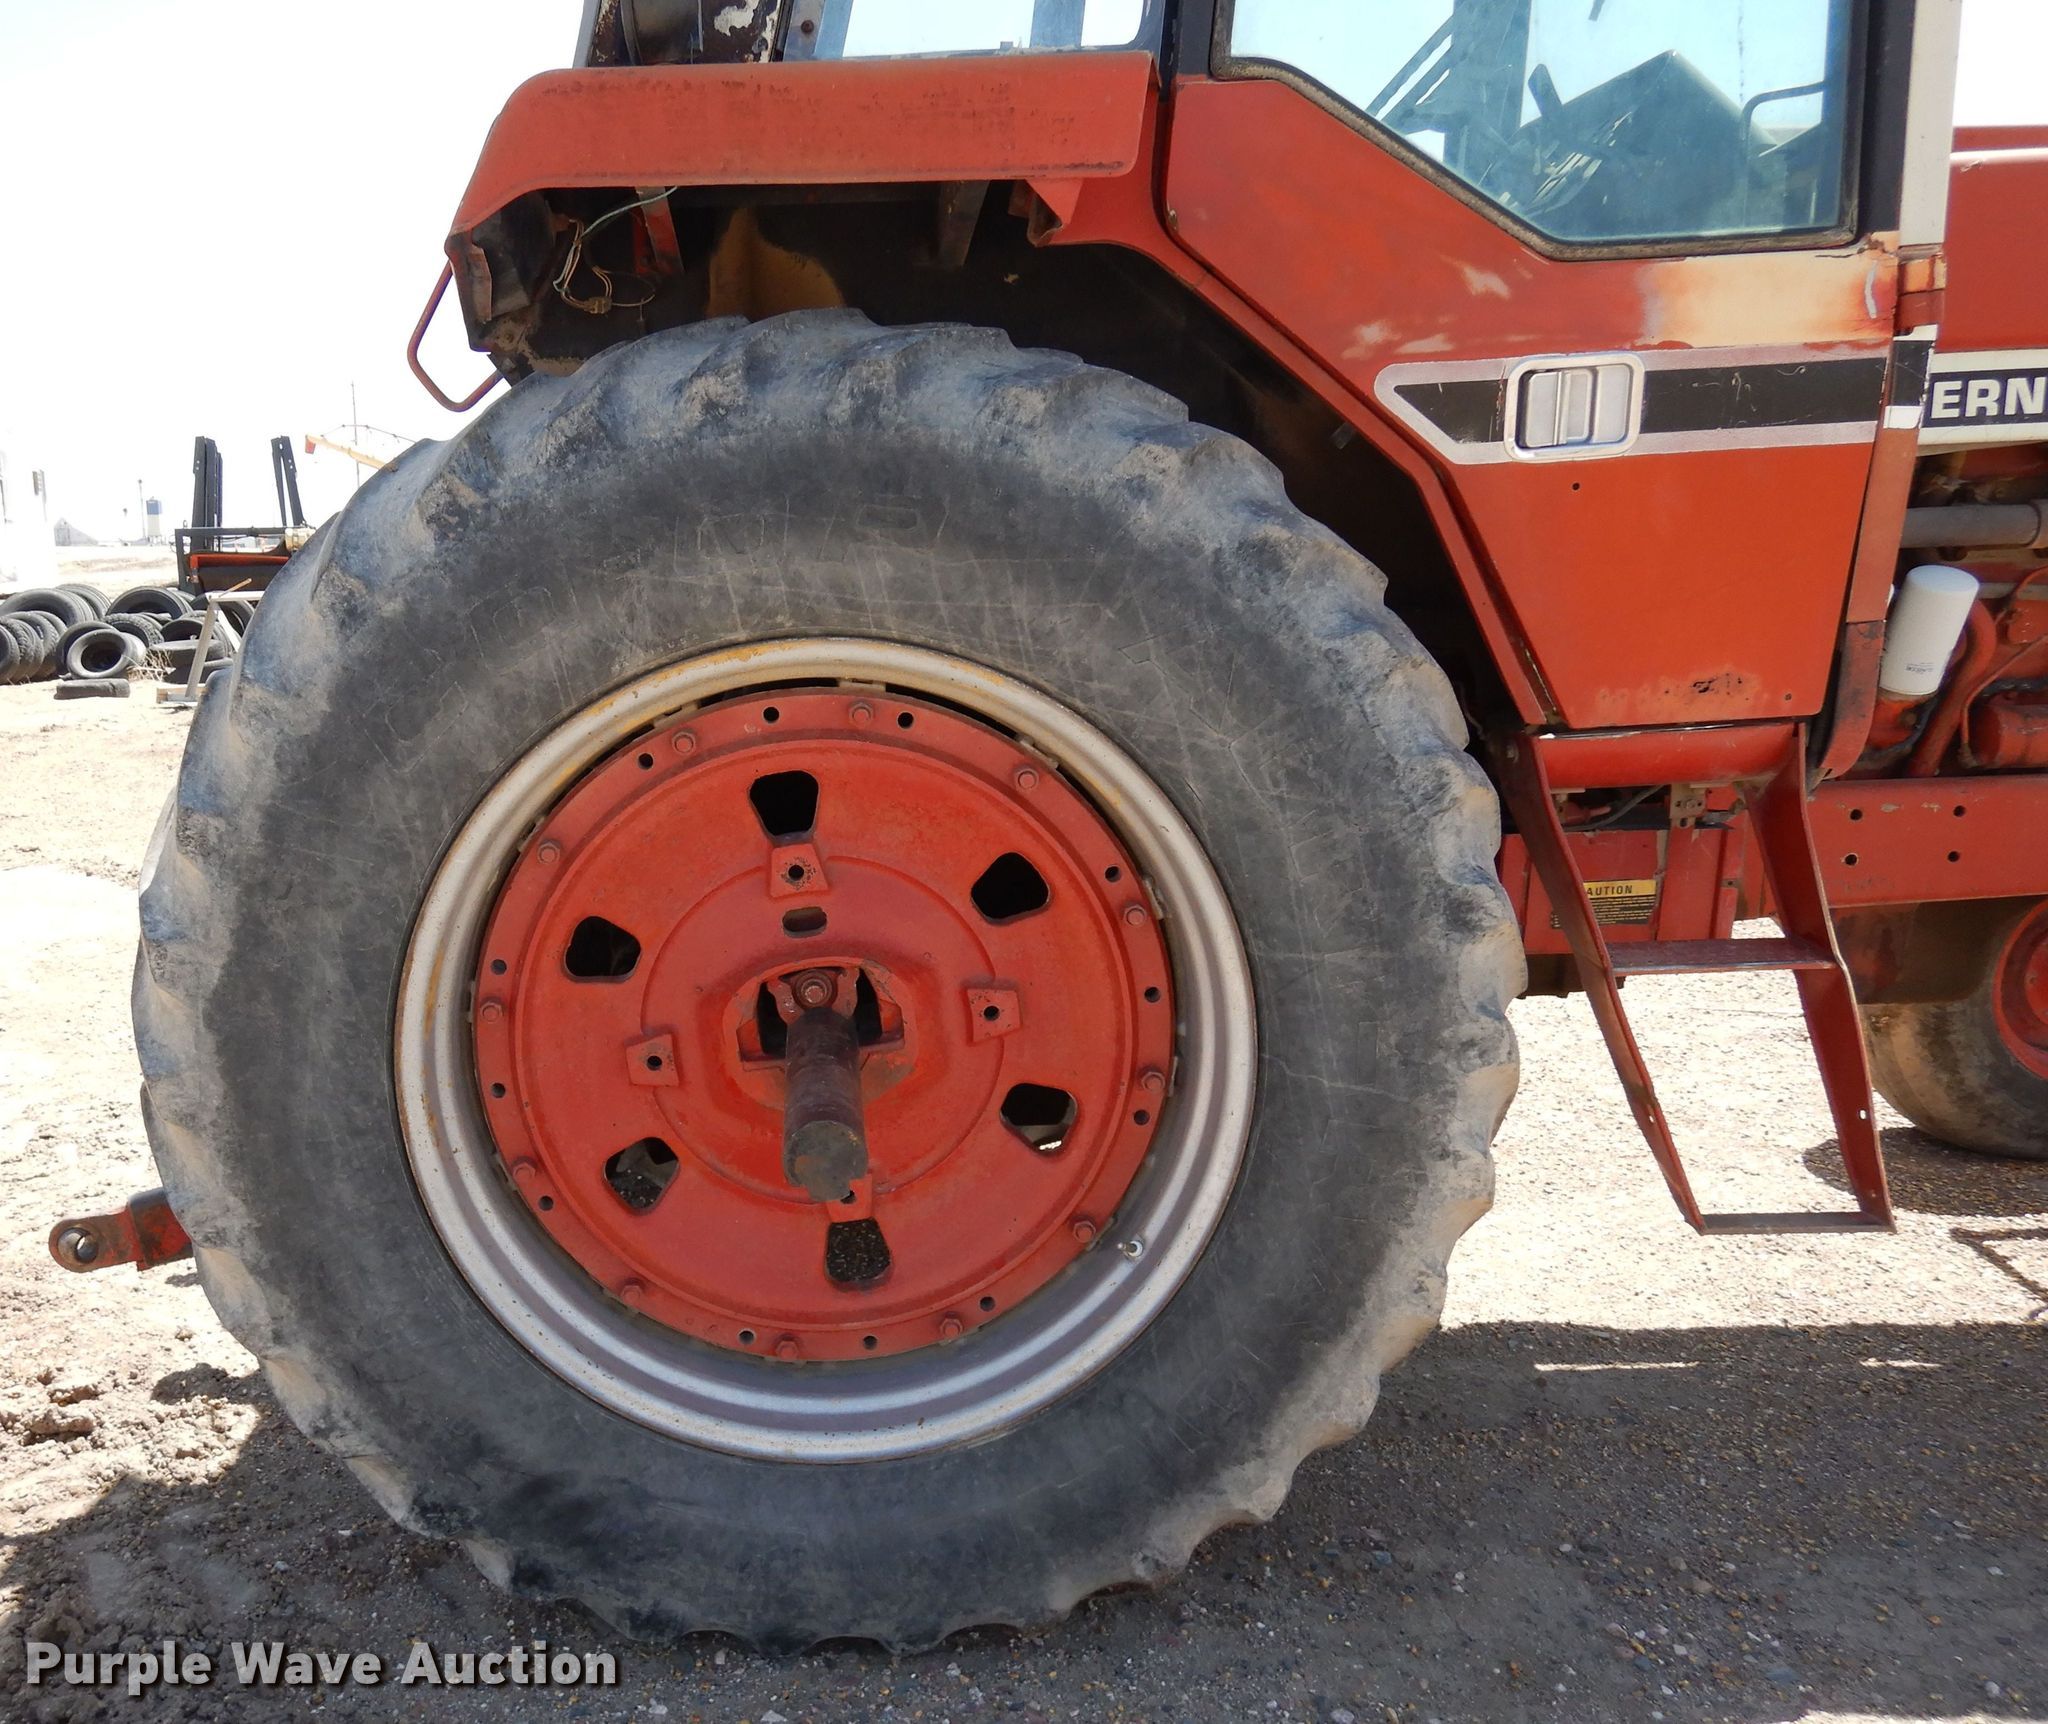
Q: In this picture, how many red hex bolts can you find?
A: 12